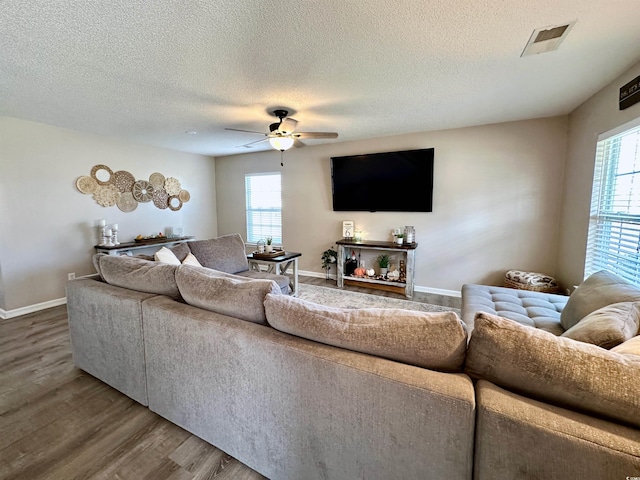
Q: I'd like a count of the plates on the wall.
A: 11